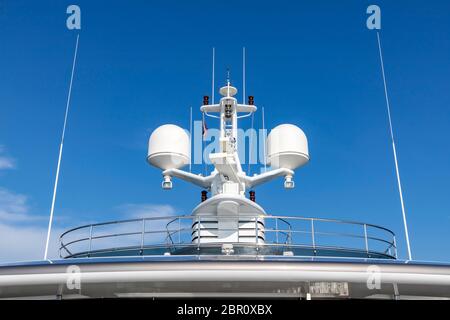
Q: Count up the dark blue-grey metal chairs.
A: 0